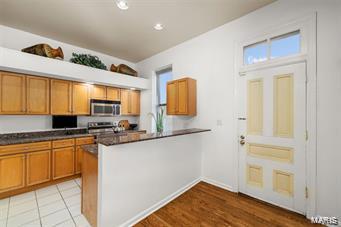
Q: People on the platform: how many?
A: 0